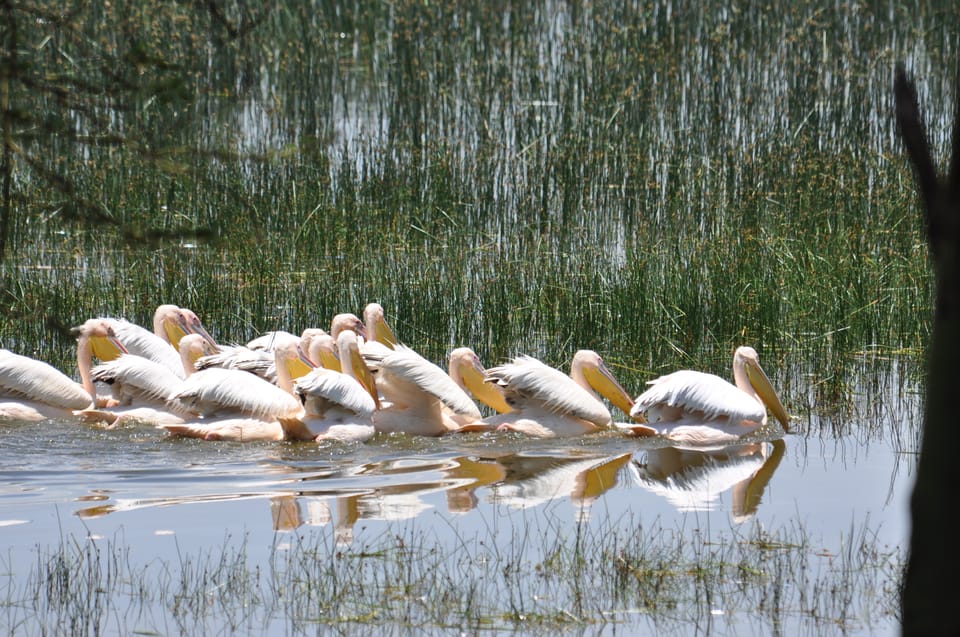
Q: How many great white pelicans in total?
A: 13